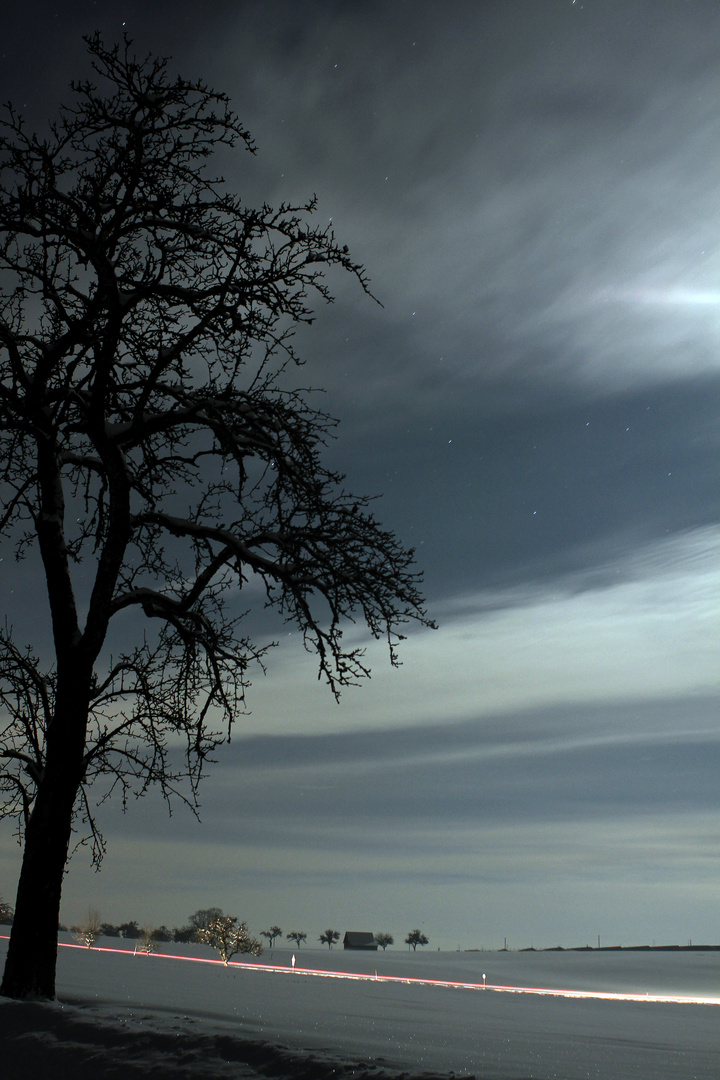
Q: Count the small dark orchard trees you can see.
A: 5